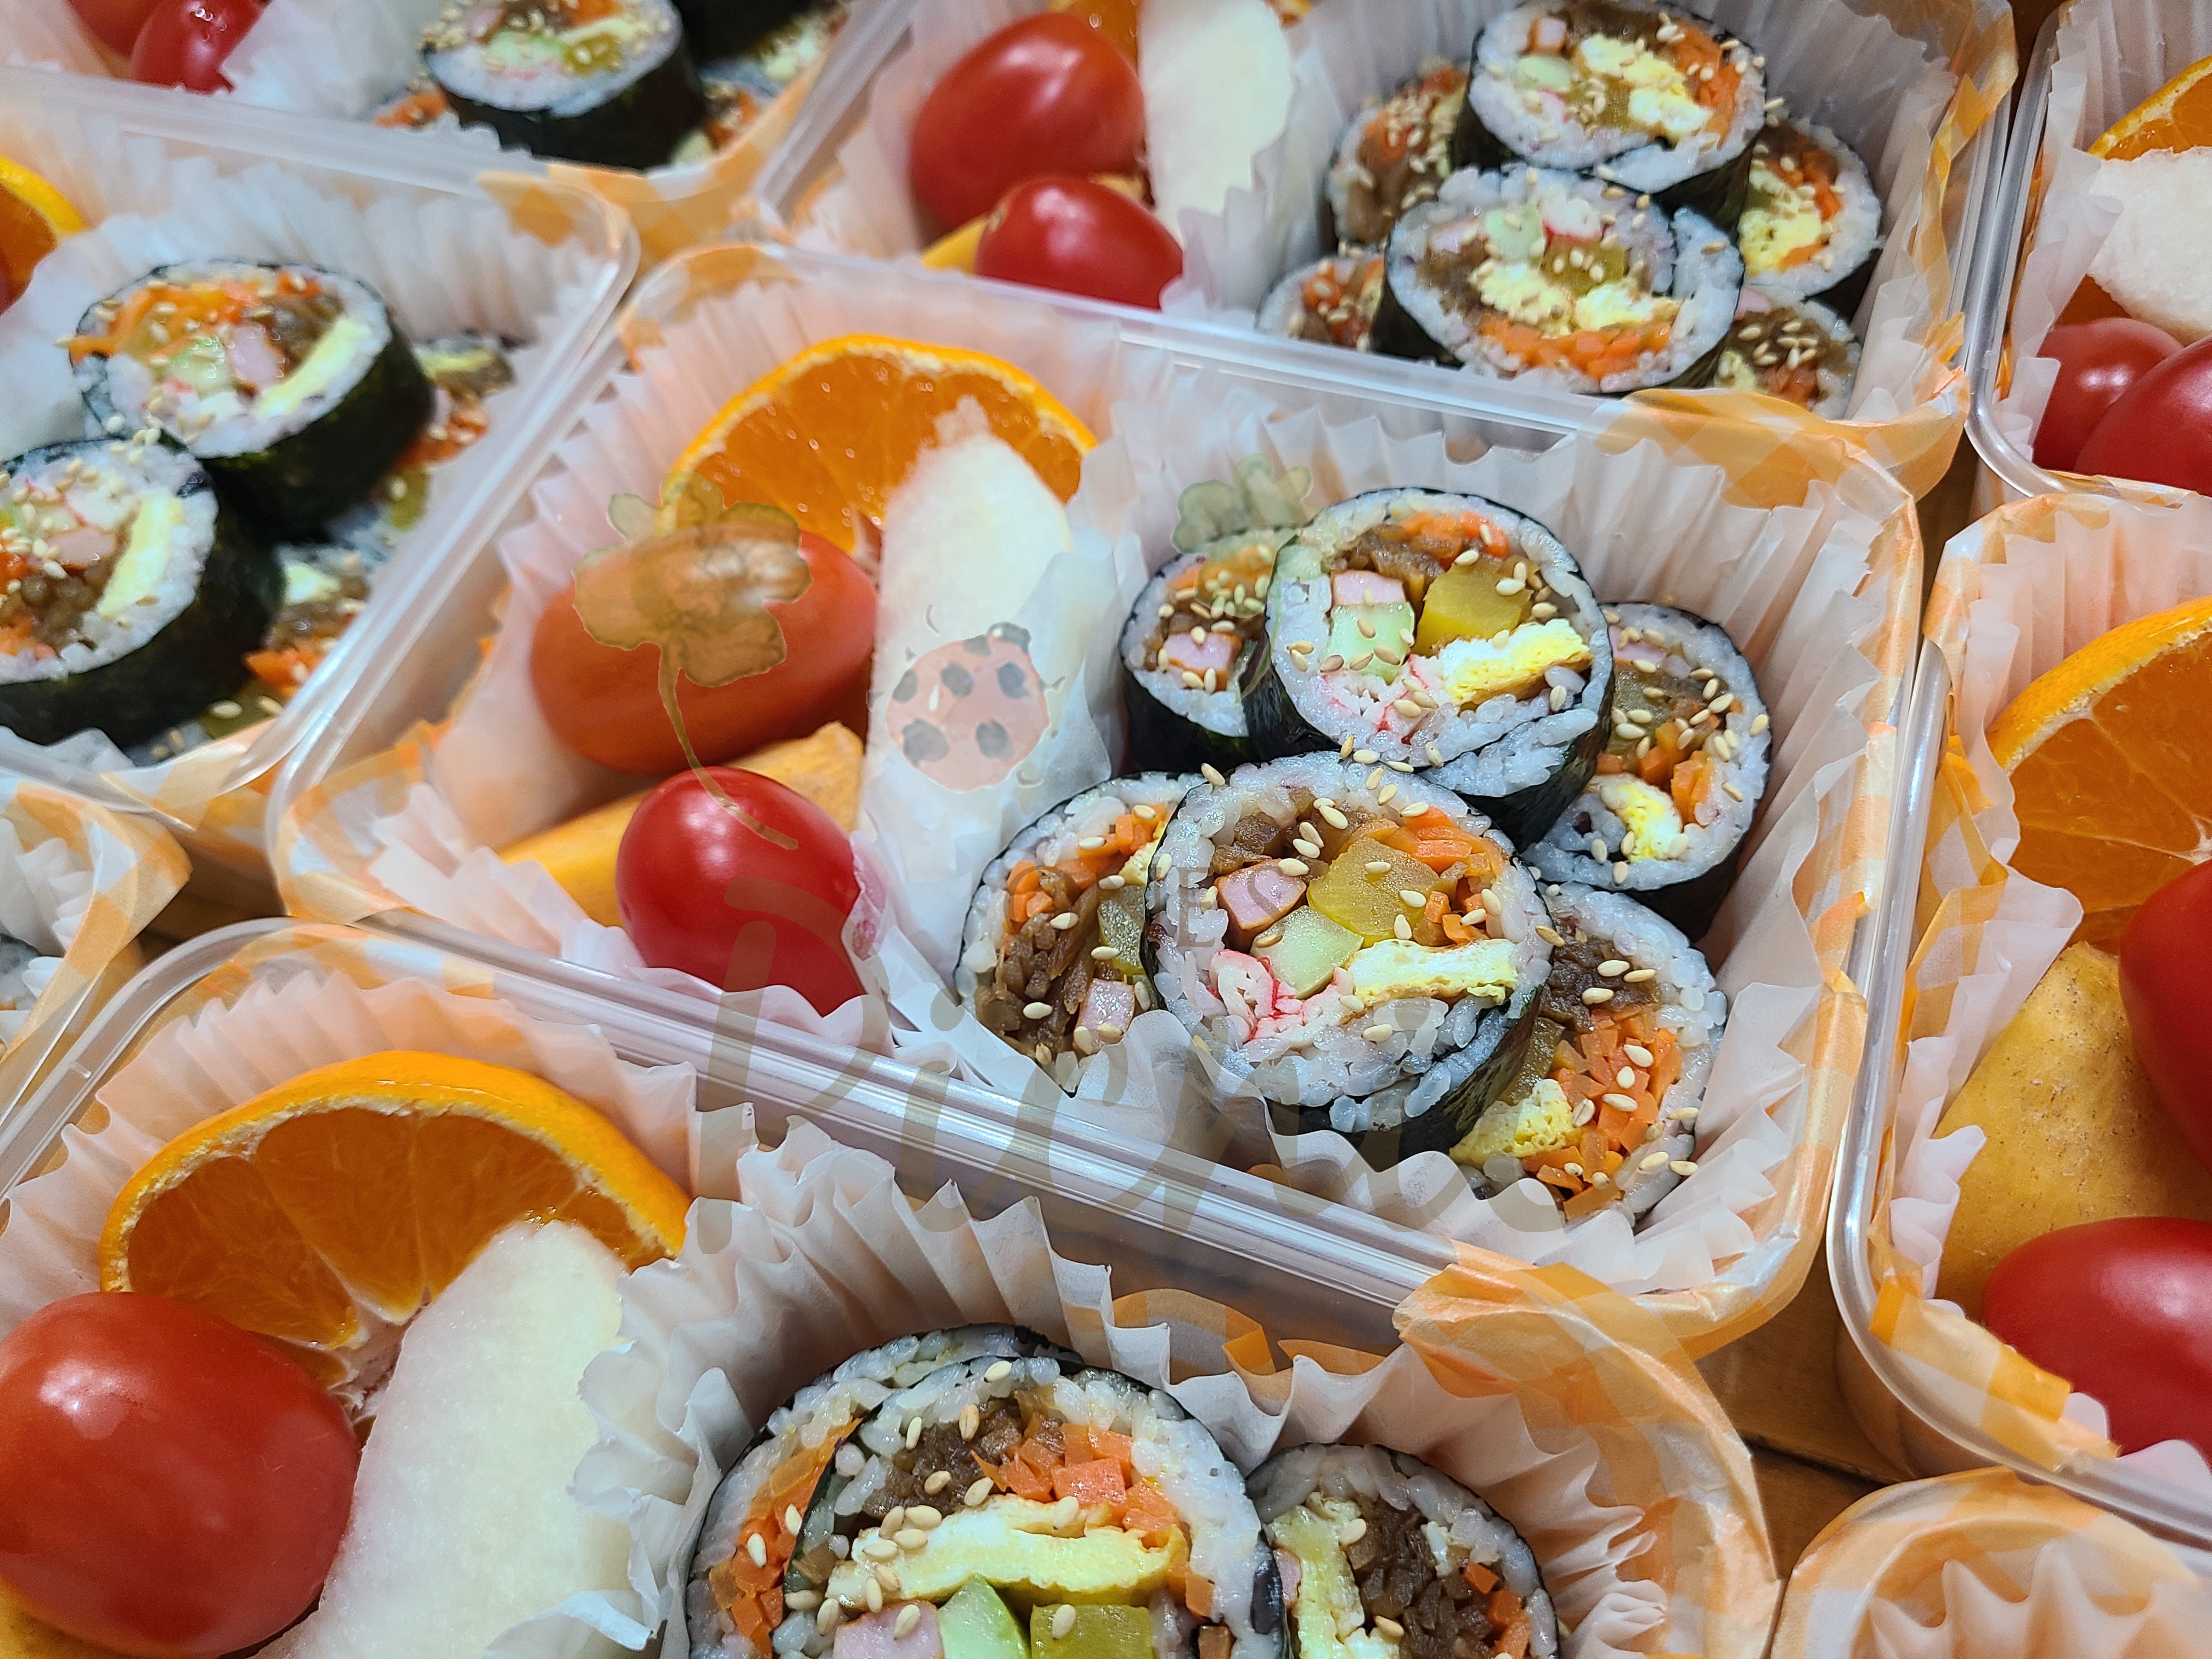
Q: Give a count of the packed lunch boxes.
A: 9